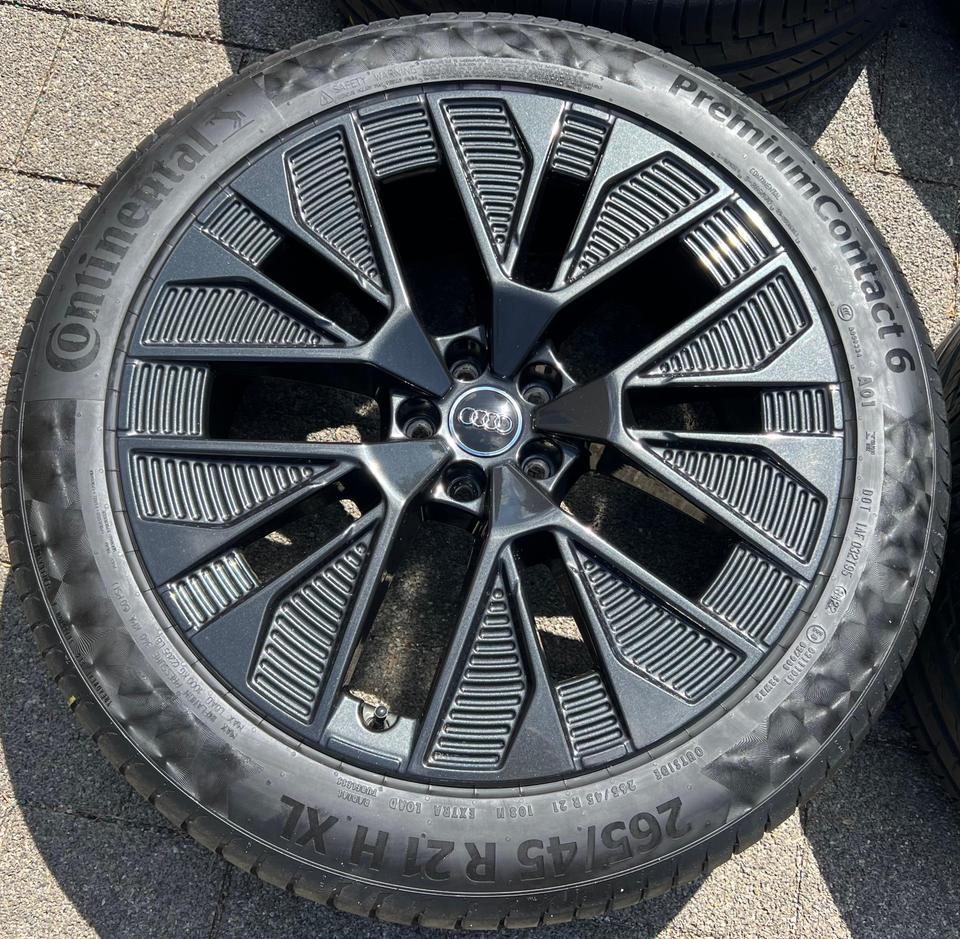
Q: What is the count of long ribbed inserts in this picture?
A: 10